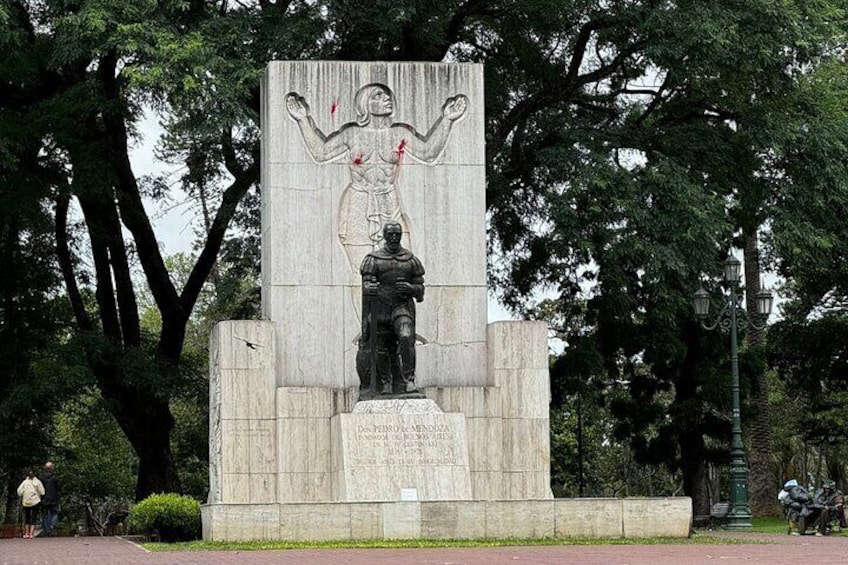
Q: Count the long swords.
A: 1